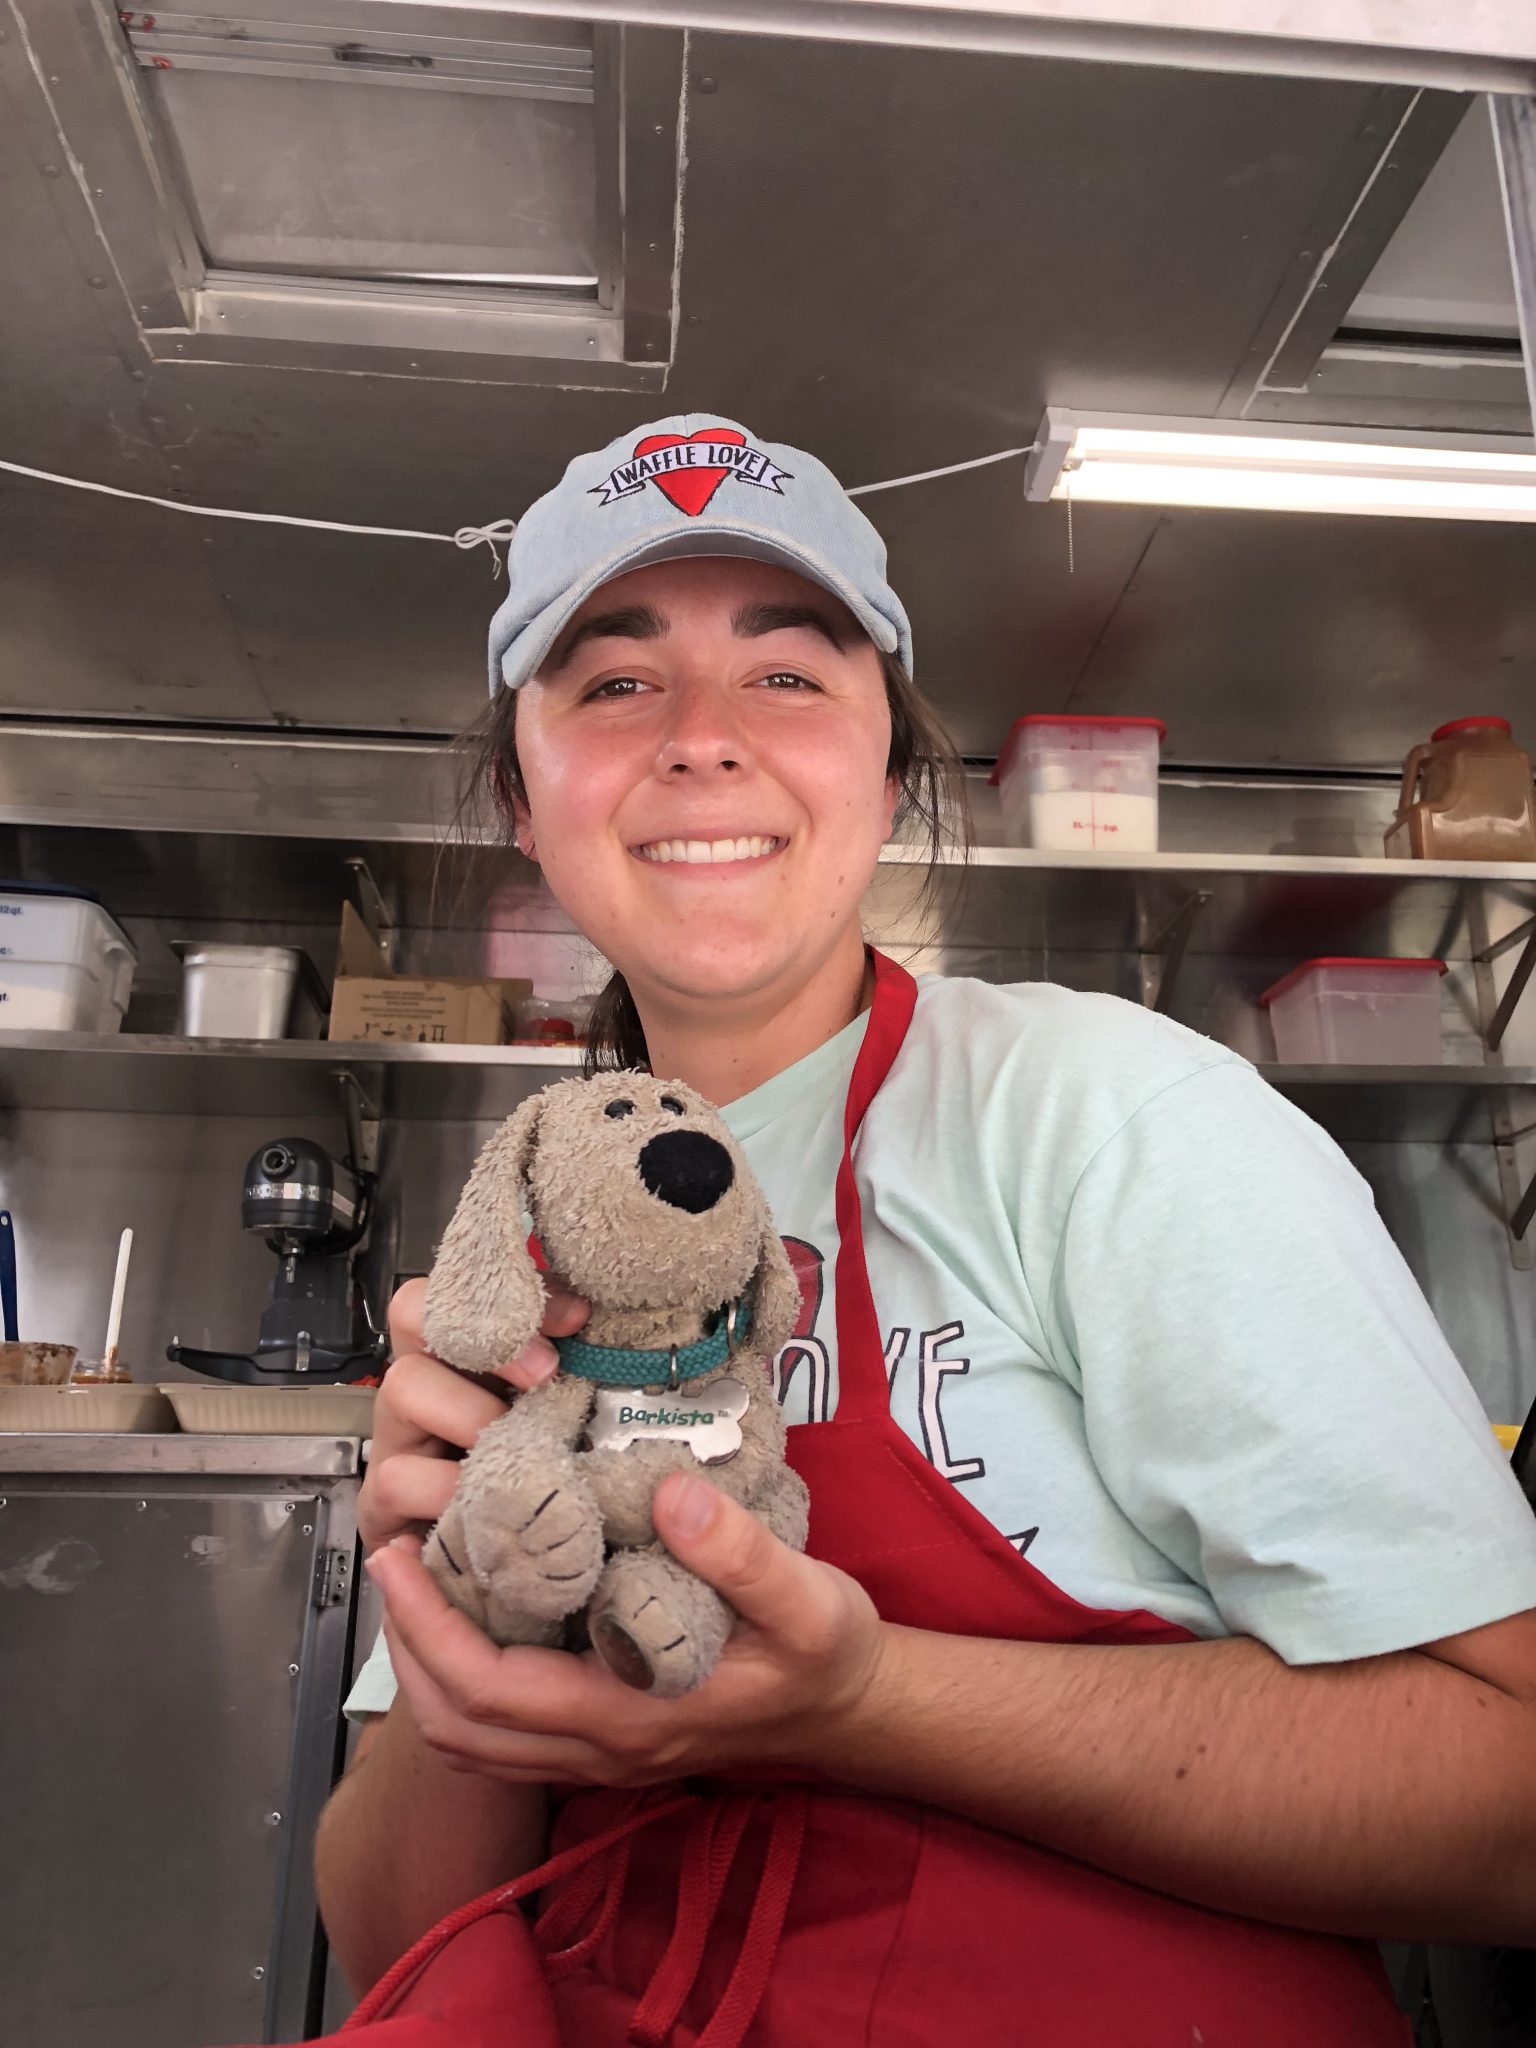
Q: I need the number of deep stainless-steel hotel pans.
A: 1